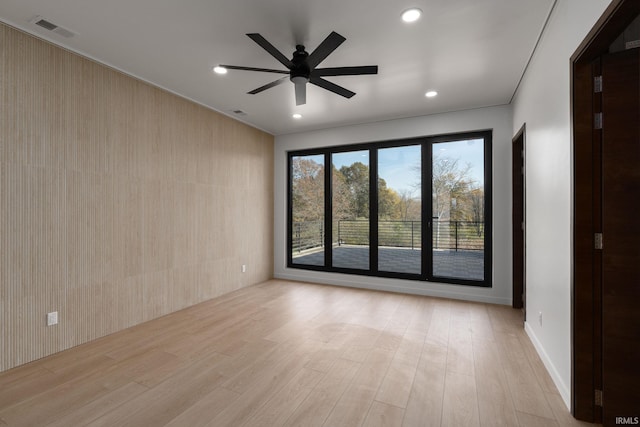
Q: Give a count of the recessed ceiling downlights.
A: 4